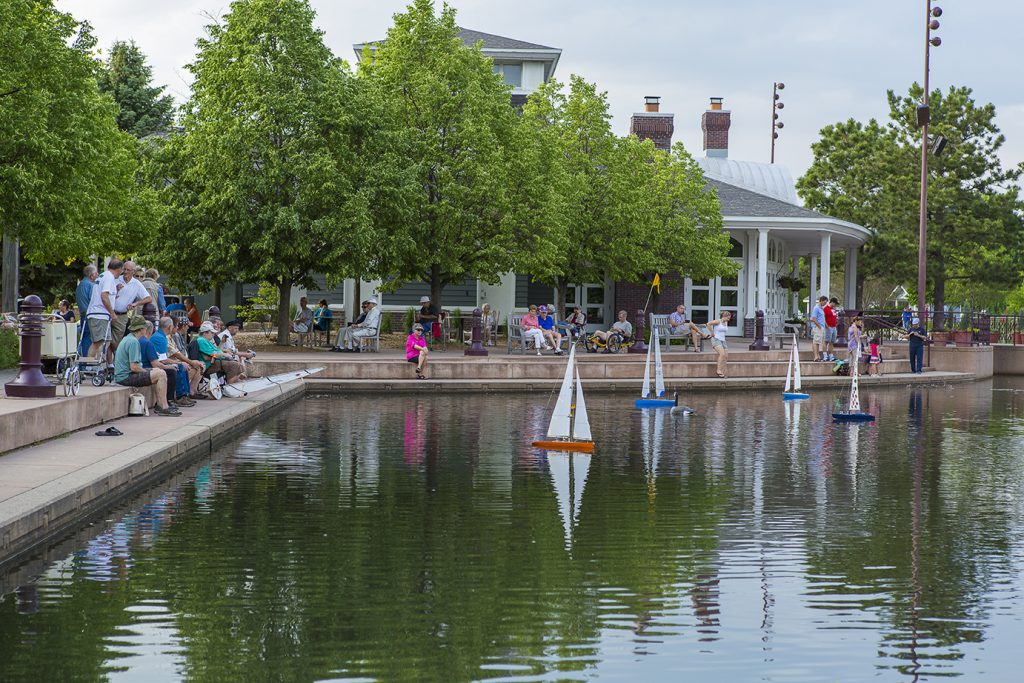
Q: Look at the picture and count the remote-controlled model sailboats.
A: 4